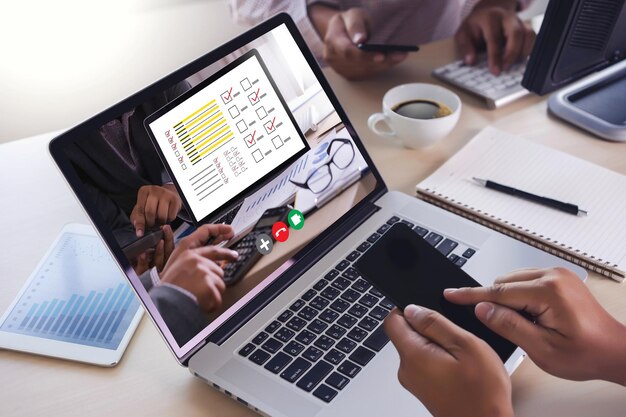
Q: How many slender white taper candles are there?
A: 0